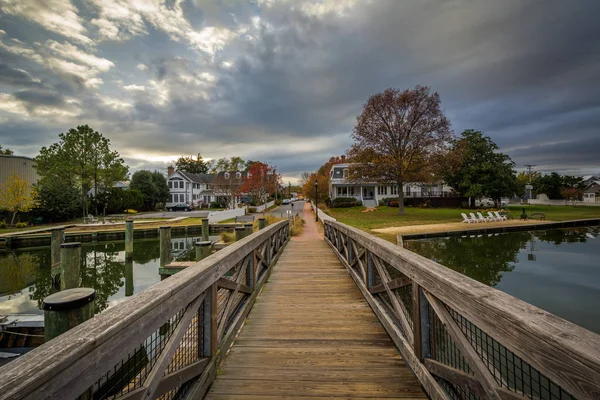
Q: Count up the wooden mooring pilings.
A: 10